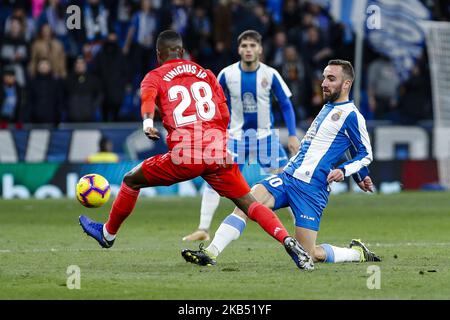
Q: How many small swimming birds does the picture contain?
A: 0